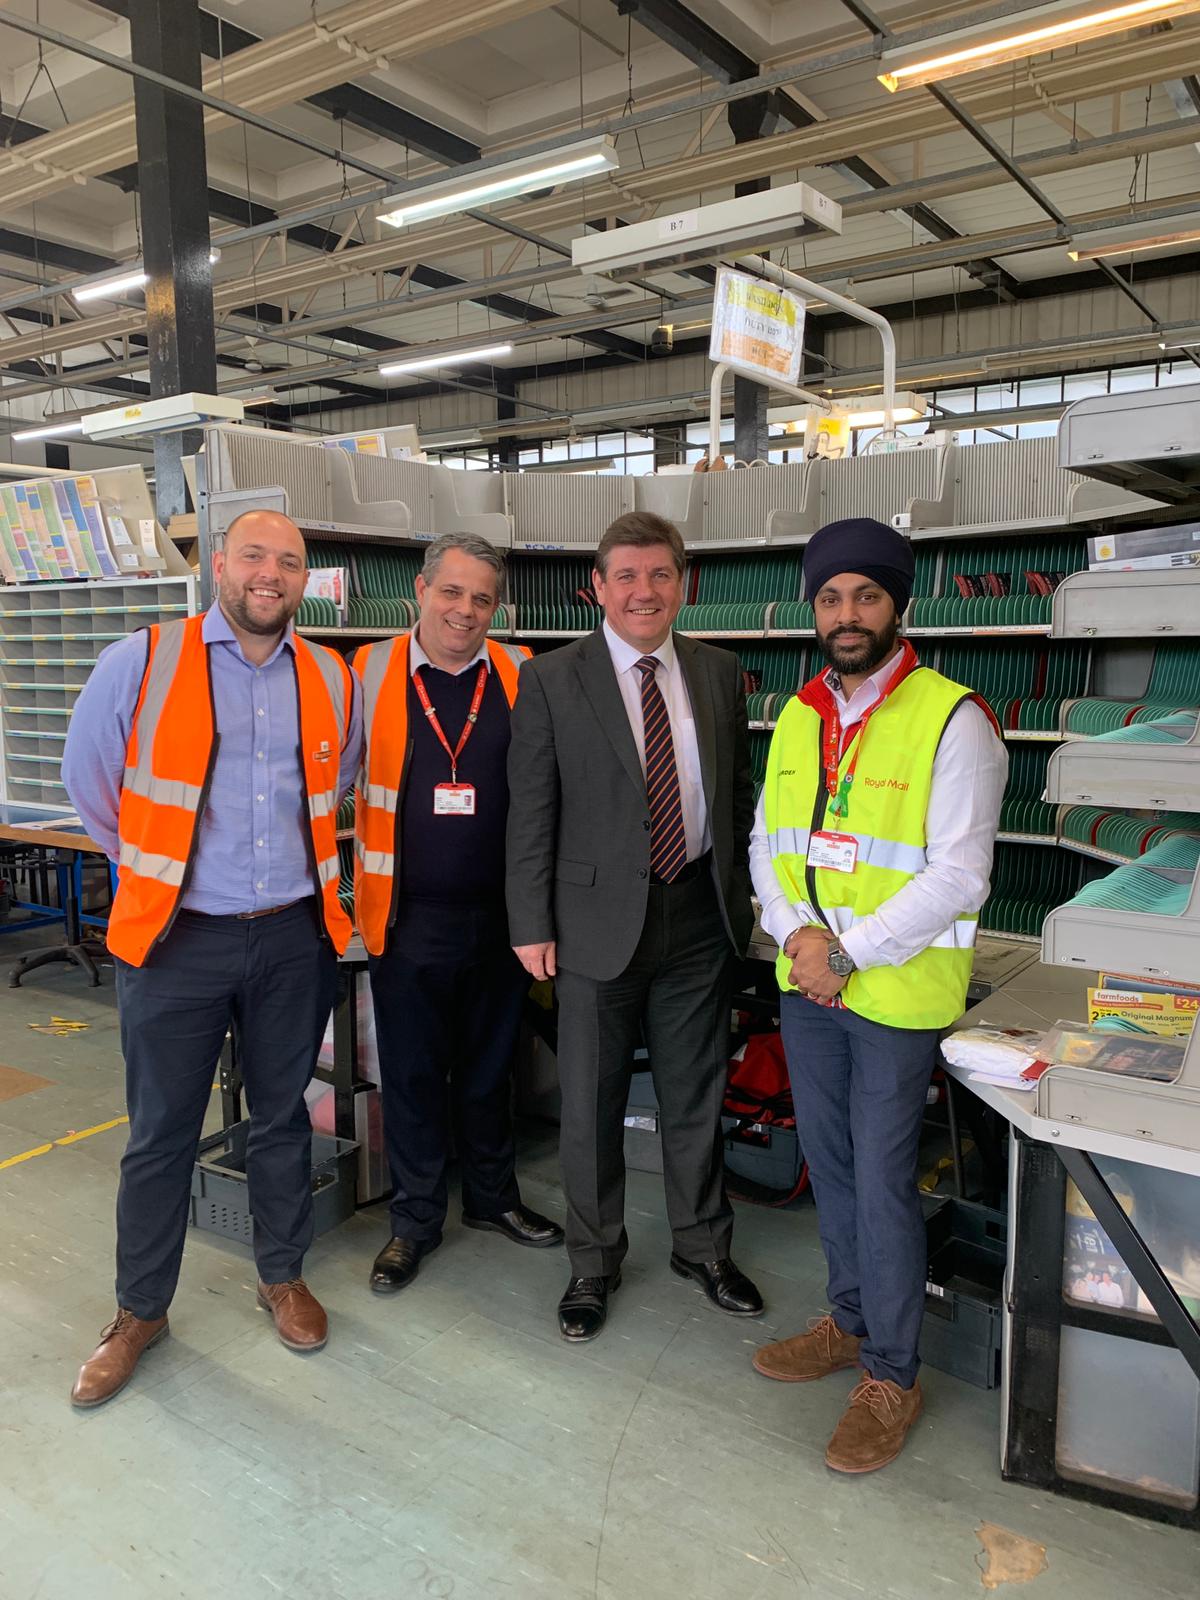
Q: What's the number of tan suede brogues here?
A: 2